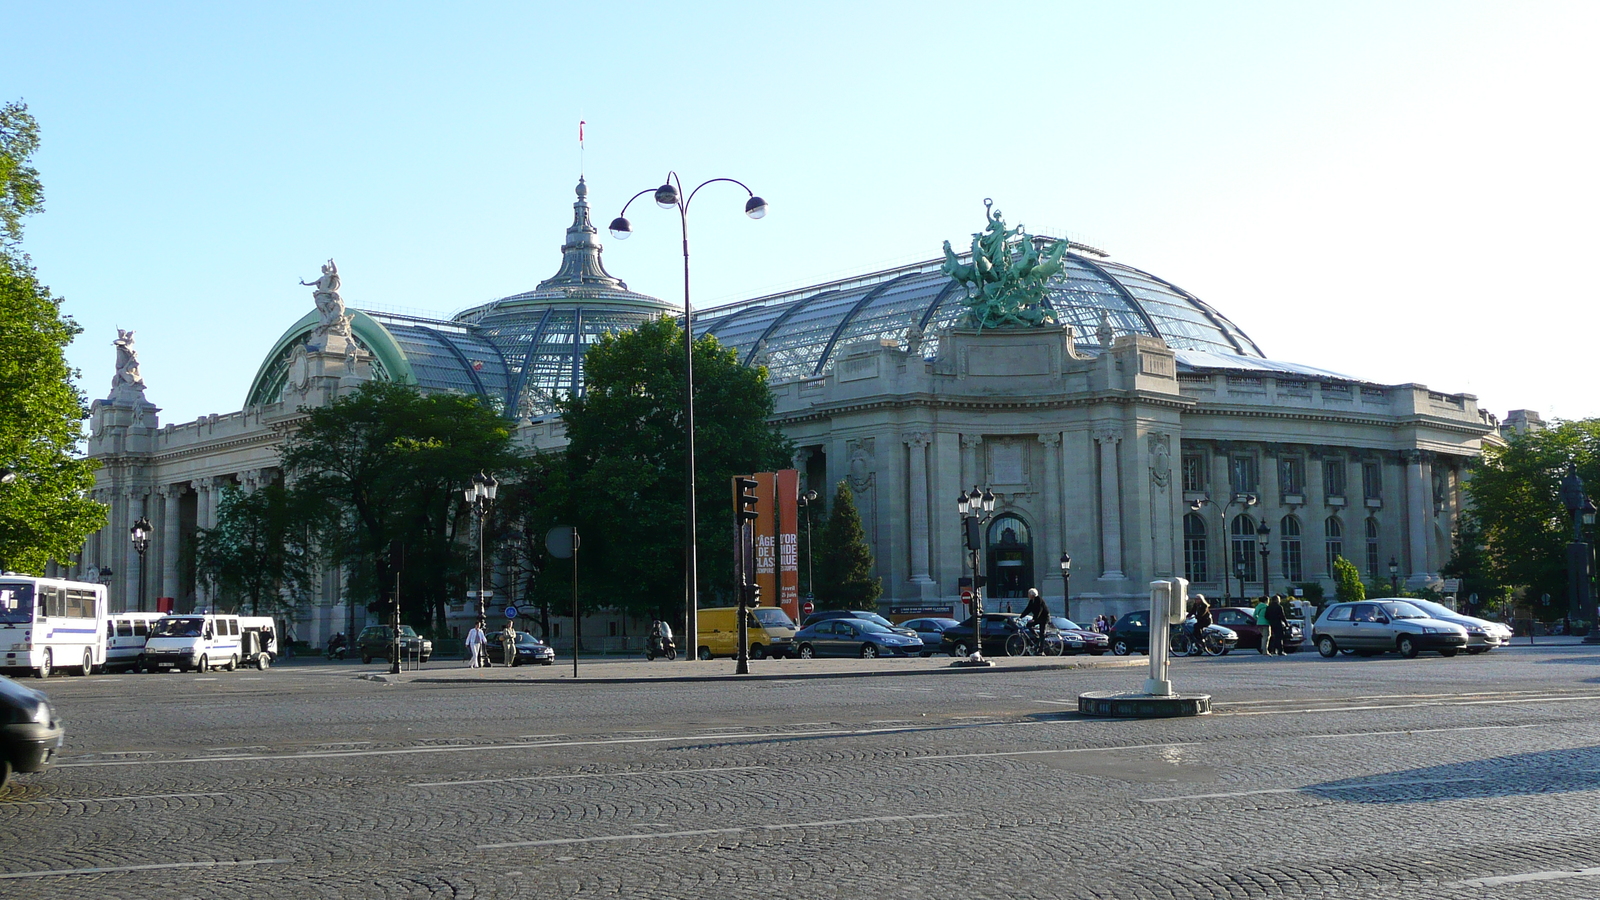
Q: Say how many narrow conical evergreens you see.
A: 1